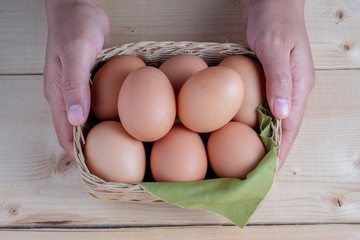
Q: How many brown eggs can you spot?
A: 8